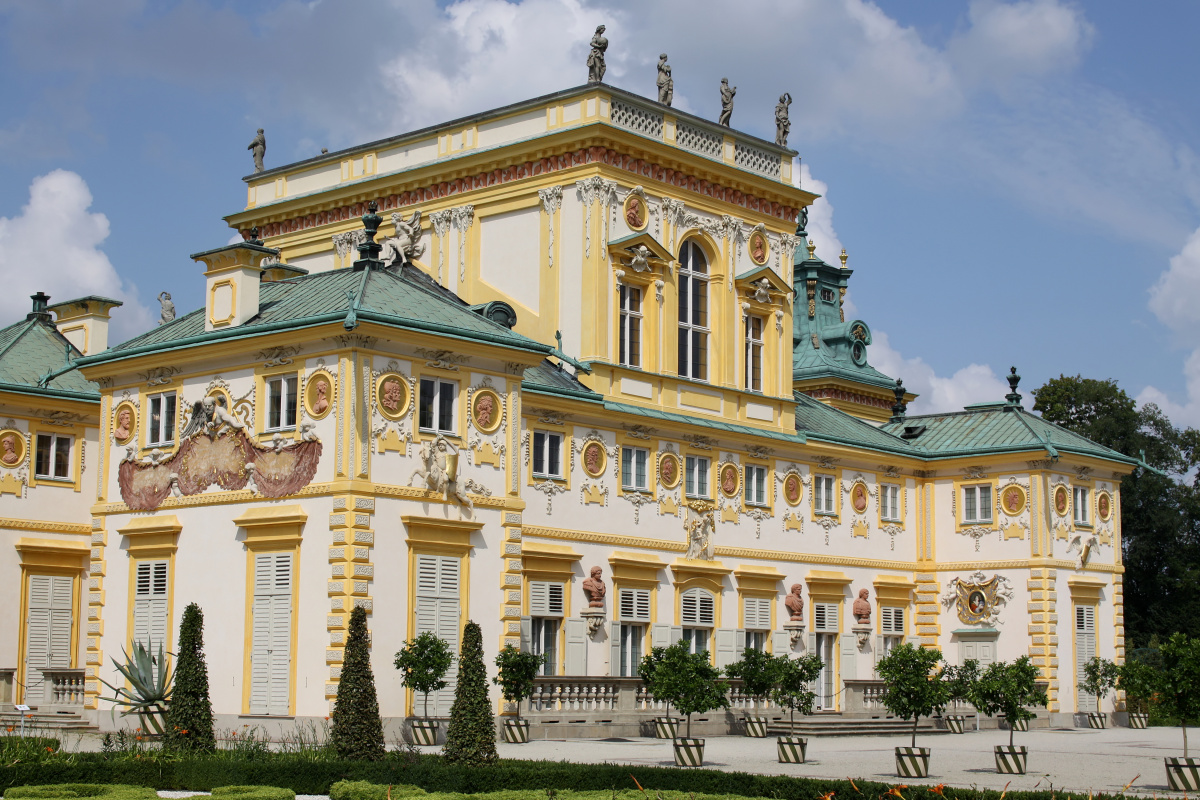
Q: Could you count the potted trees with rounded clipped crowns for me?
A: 13